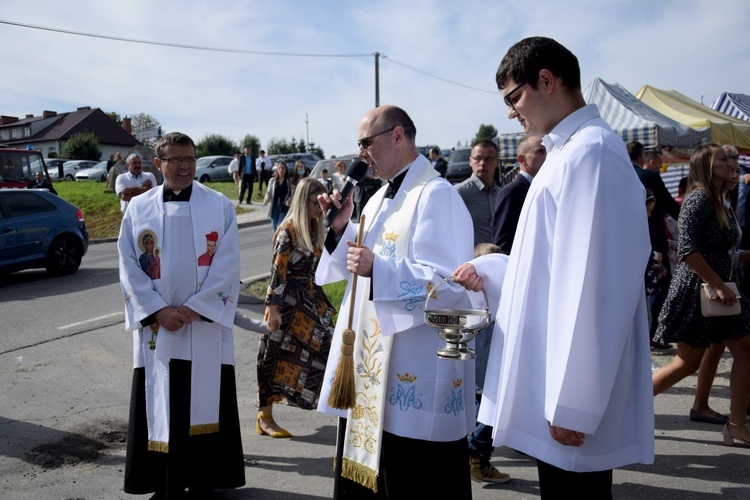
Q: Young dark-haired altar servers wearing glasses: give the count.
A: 1